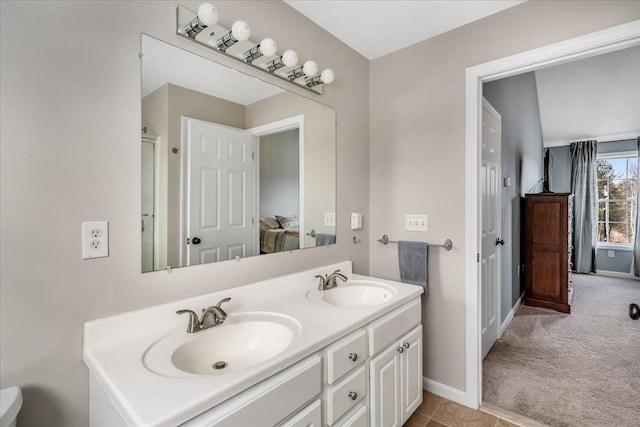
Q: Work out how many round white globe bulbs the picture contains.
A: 6